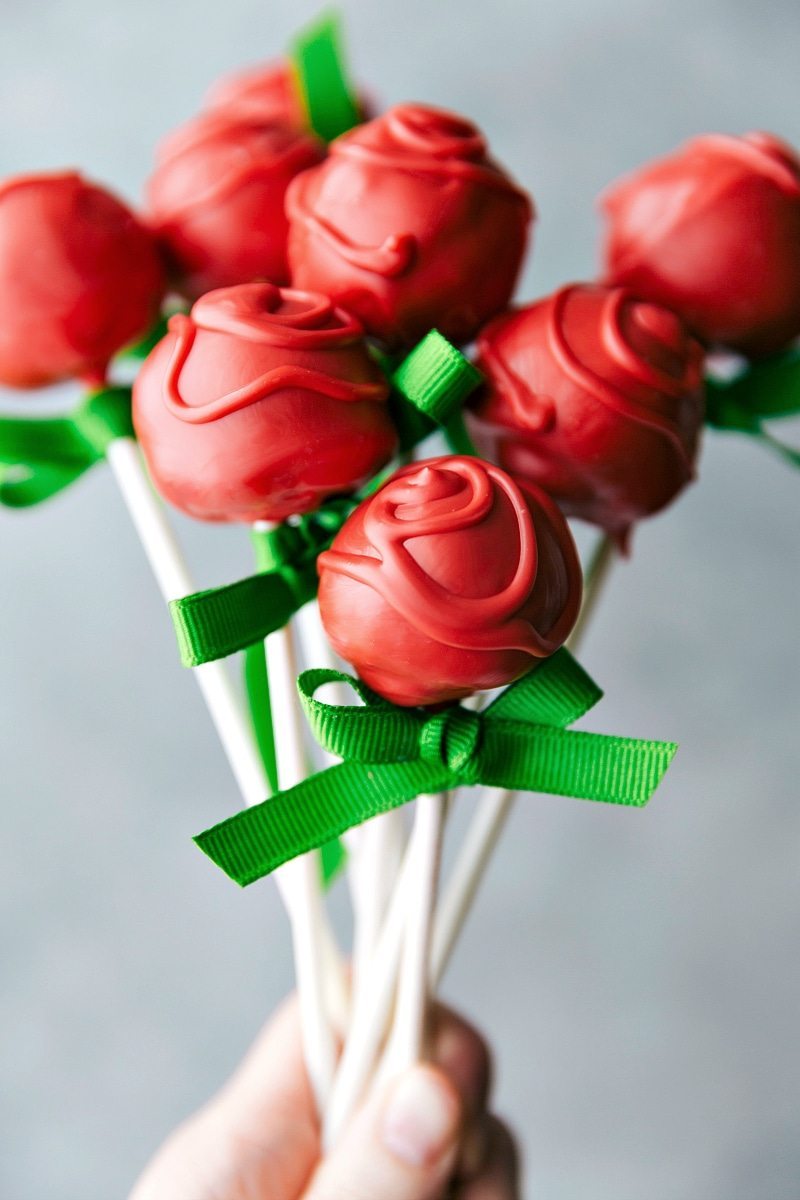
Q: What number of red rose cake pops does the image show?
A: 8